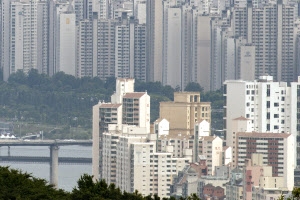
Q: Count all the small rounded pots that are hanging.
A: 0